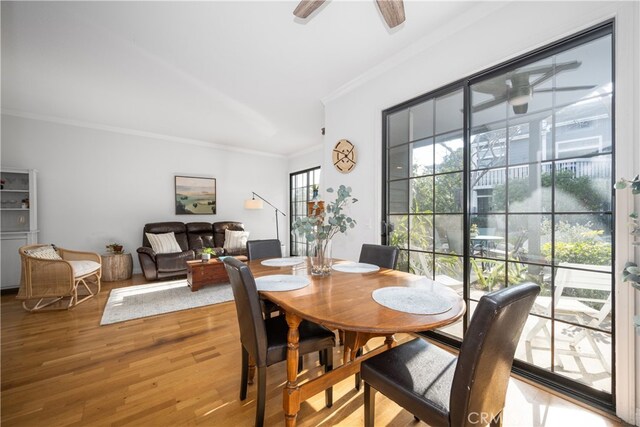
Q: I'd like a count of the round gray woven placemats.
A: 4